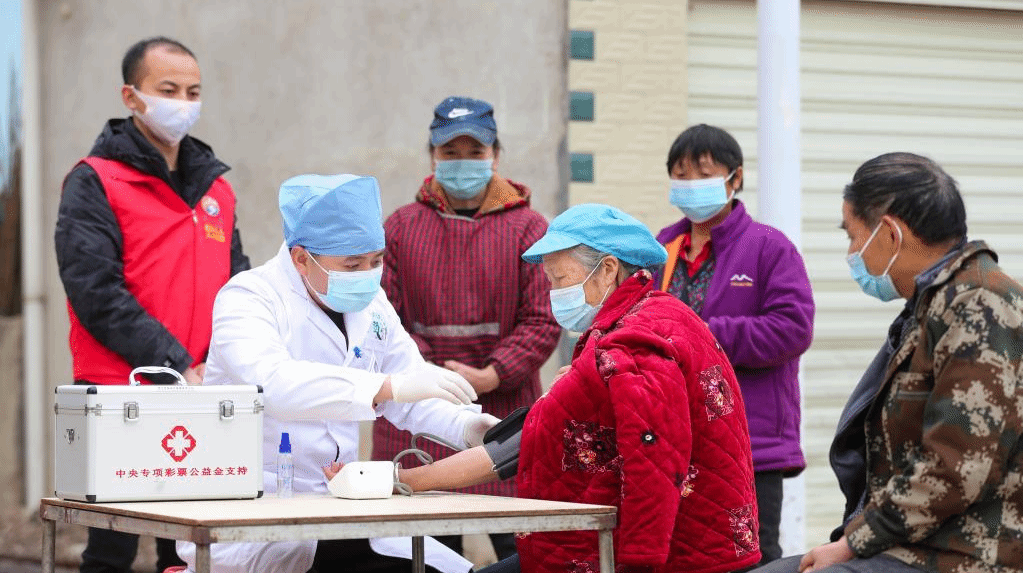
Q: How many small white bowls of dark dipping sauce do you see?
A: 0